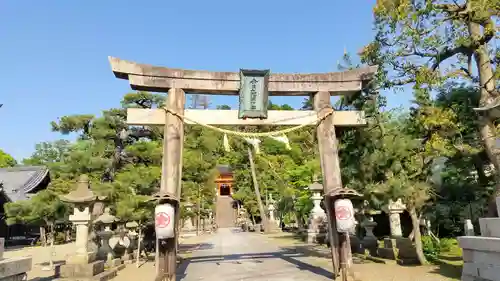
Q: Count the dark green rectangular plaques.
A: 1